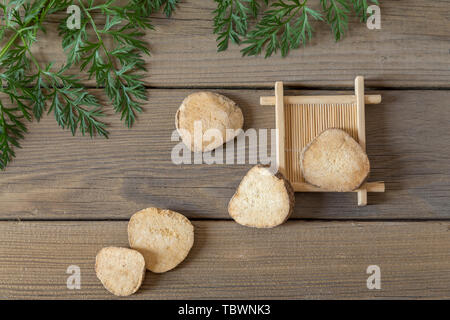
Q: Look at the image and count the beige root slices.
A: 5